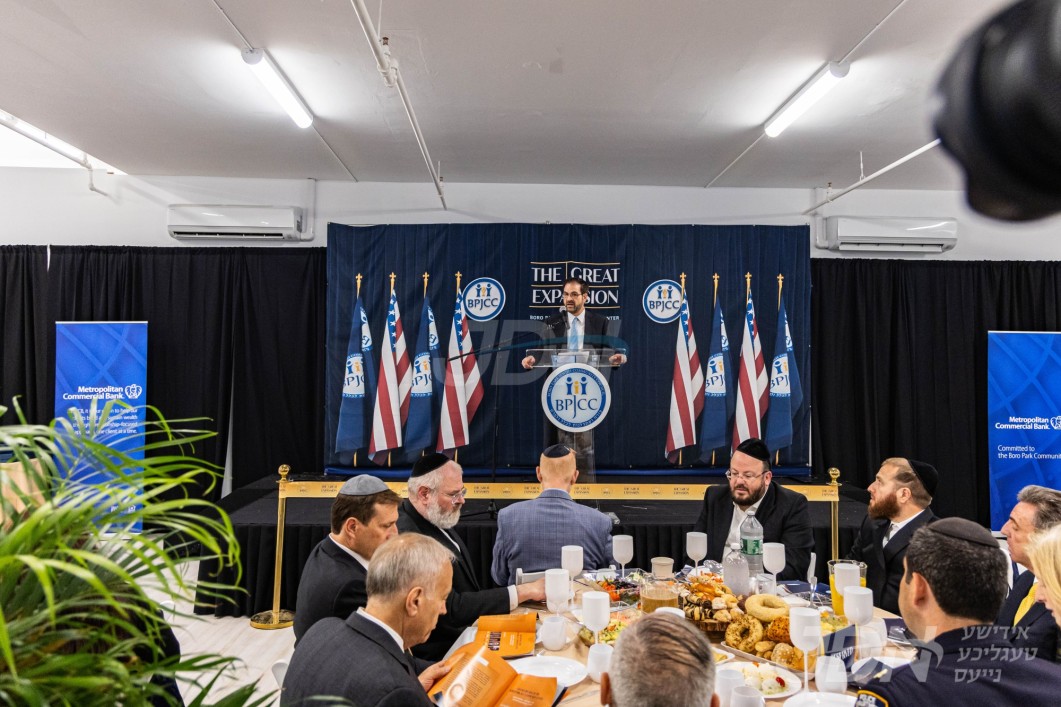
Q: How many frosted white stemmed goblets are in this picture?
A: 9